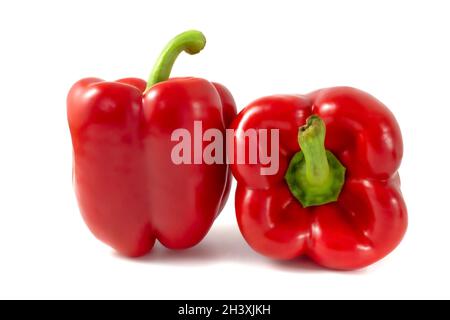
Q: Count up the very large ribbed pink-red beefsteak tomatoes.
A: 0